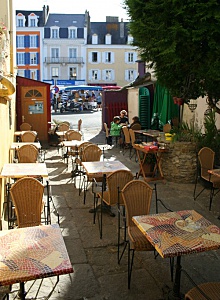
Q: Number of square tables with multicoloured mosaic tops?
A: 2